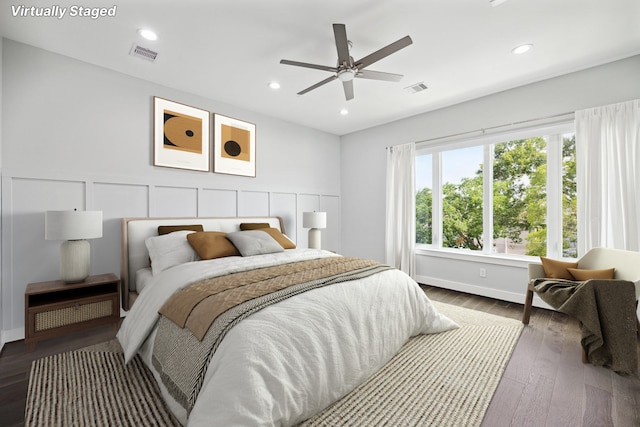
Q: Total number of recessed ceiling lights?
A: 4